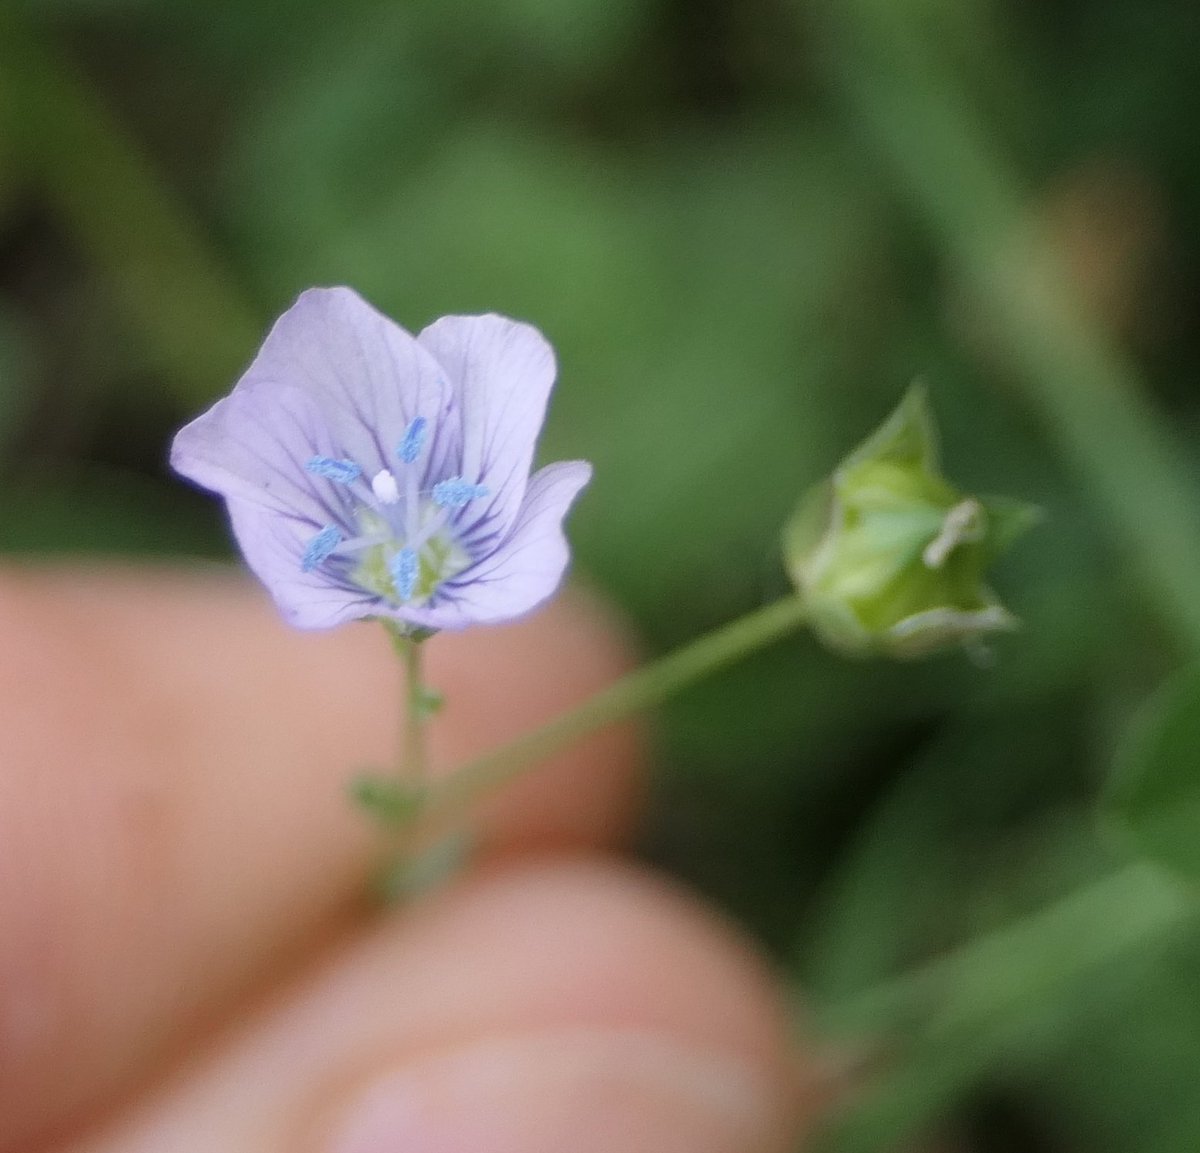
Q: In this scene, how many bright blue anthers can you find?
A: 5